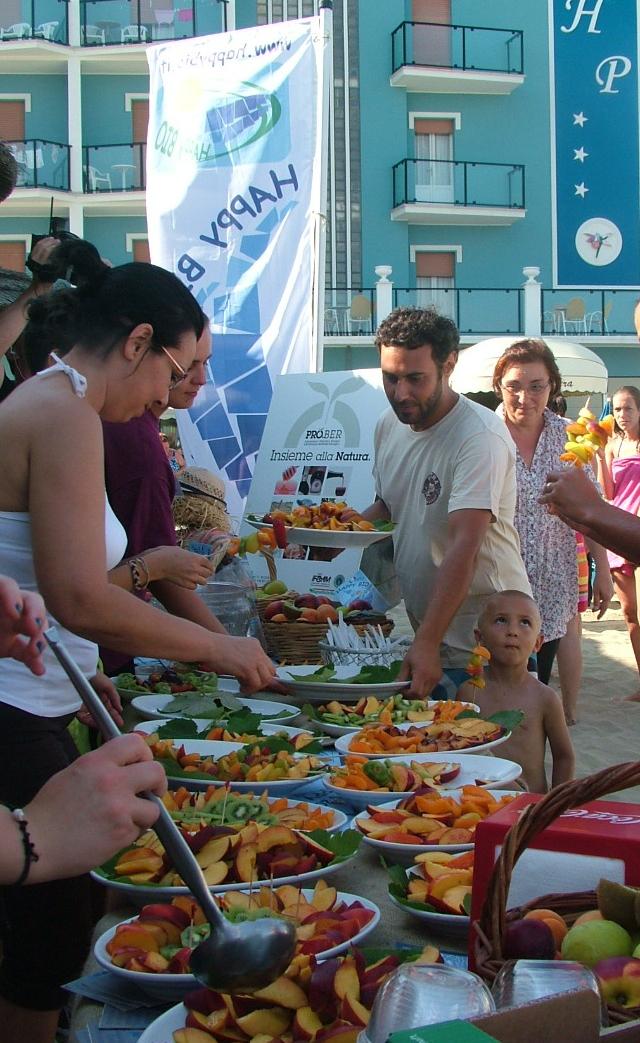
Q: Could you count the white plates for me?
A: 15